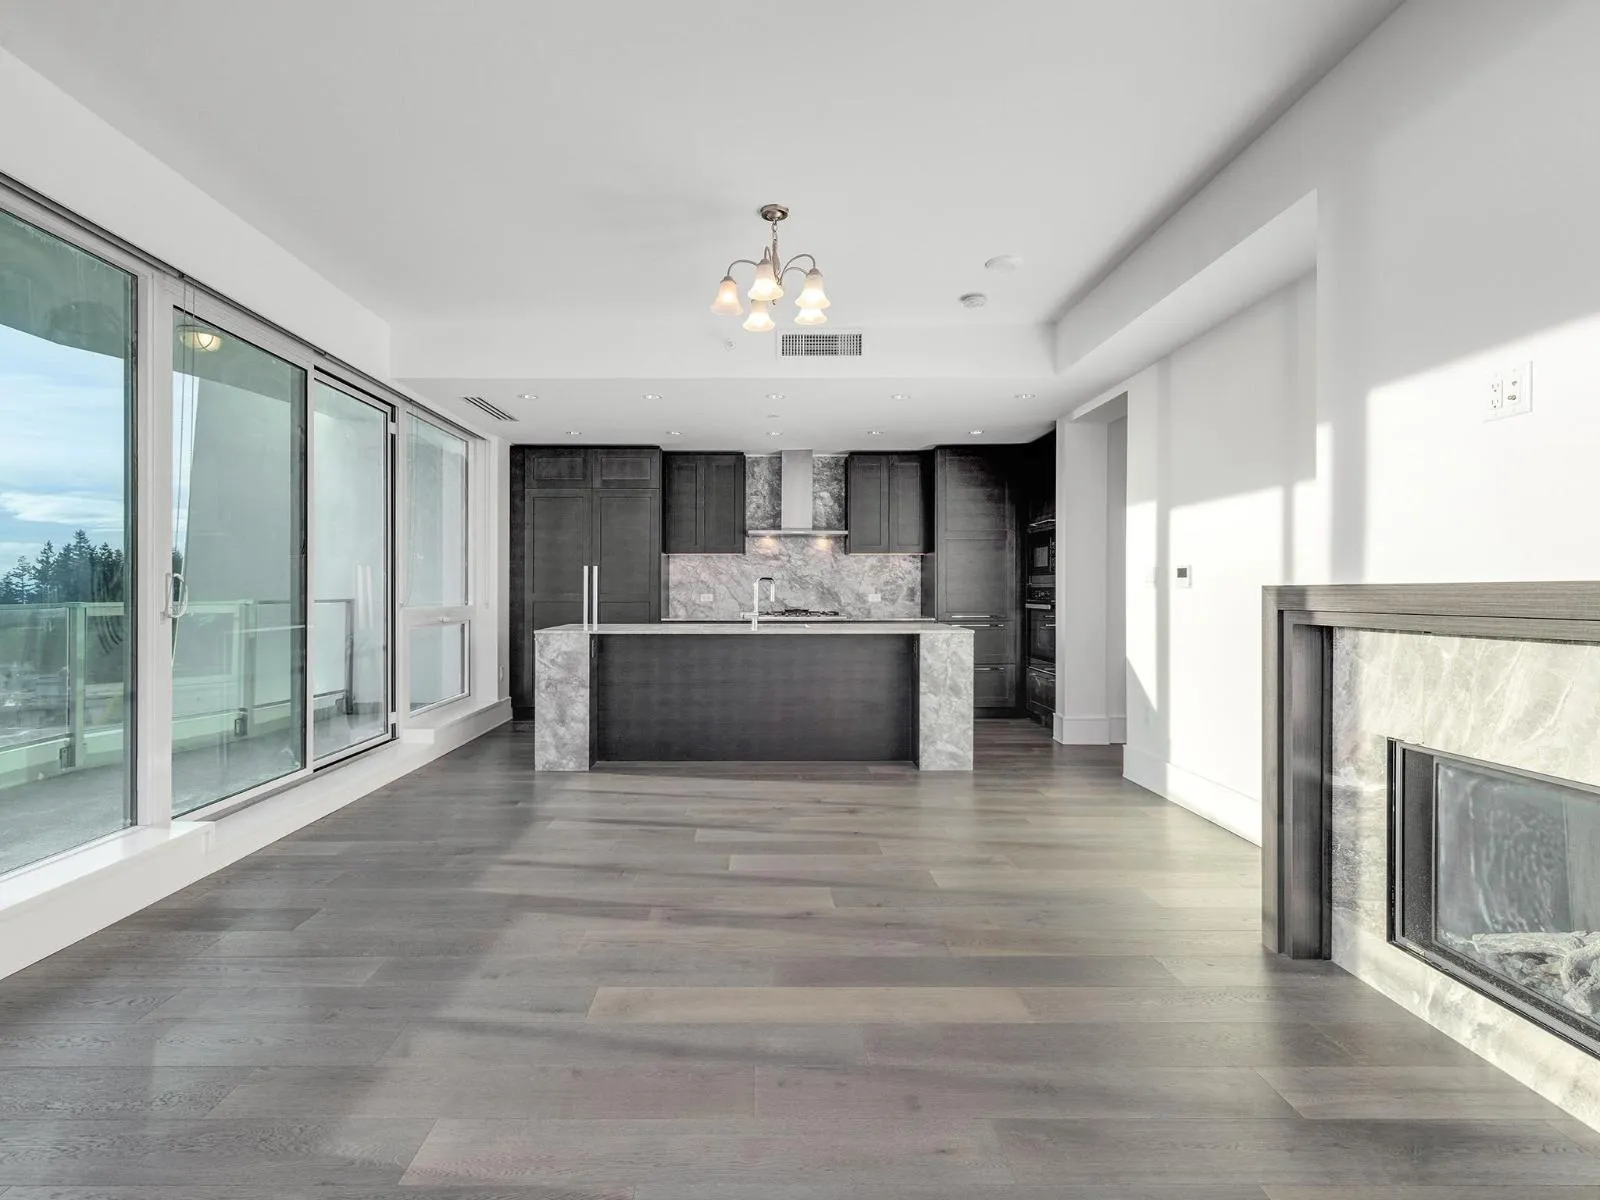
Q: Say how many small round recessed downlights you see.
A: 10